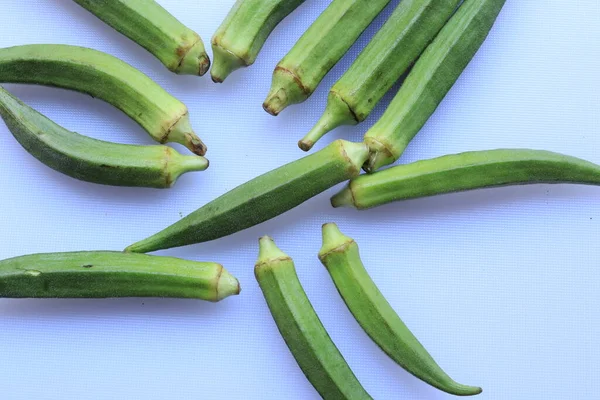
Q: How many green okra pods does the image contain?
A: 12